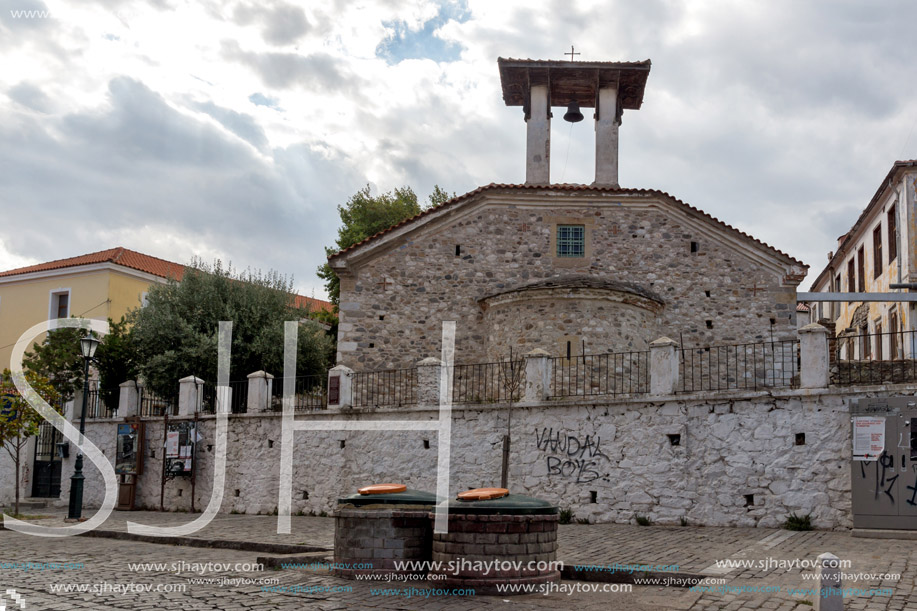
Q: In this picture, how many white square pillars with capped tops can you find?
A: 8